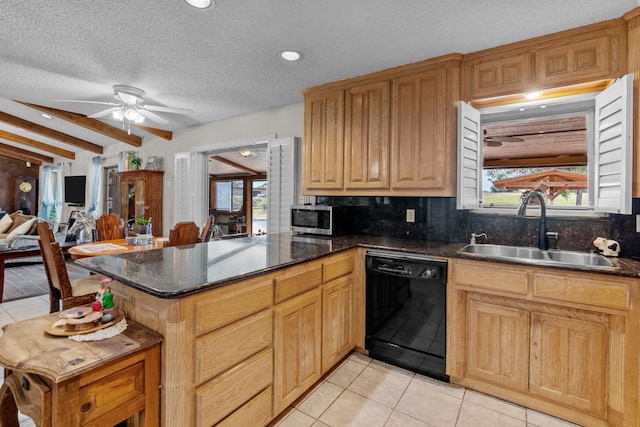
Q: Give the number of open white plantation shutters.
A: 4